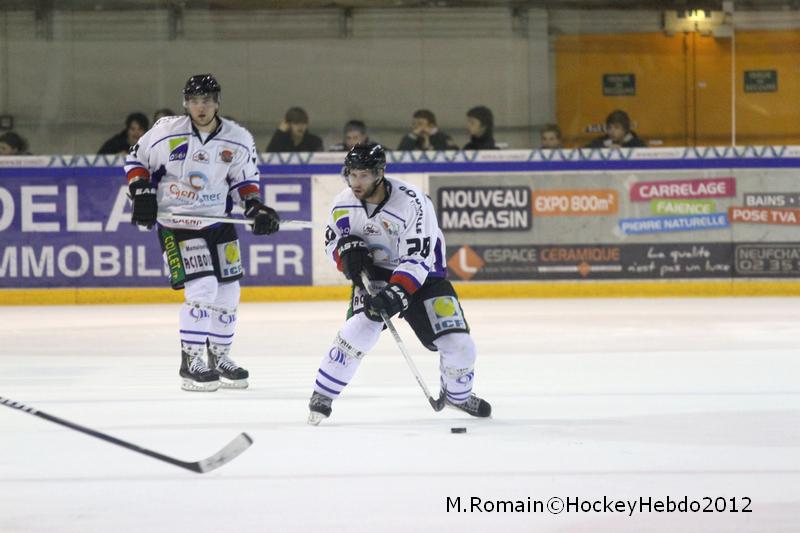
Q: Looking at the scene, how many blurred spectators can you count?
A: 9